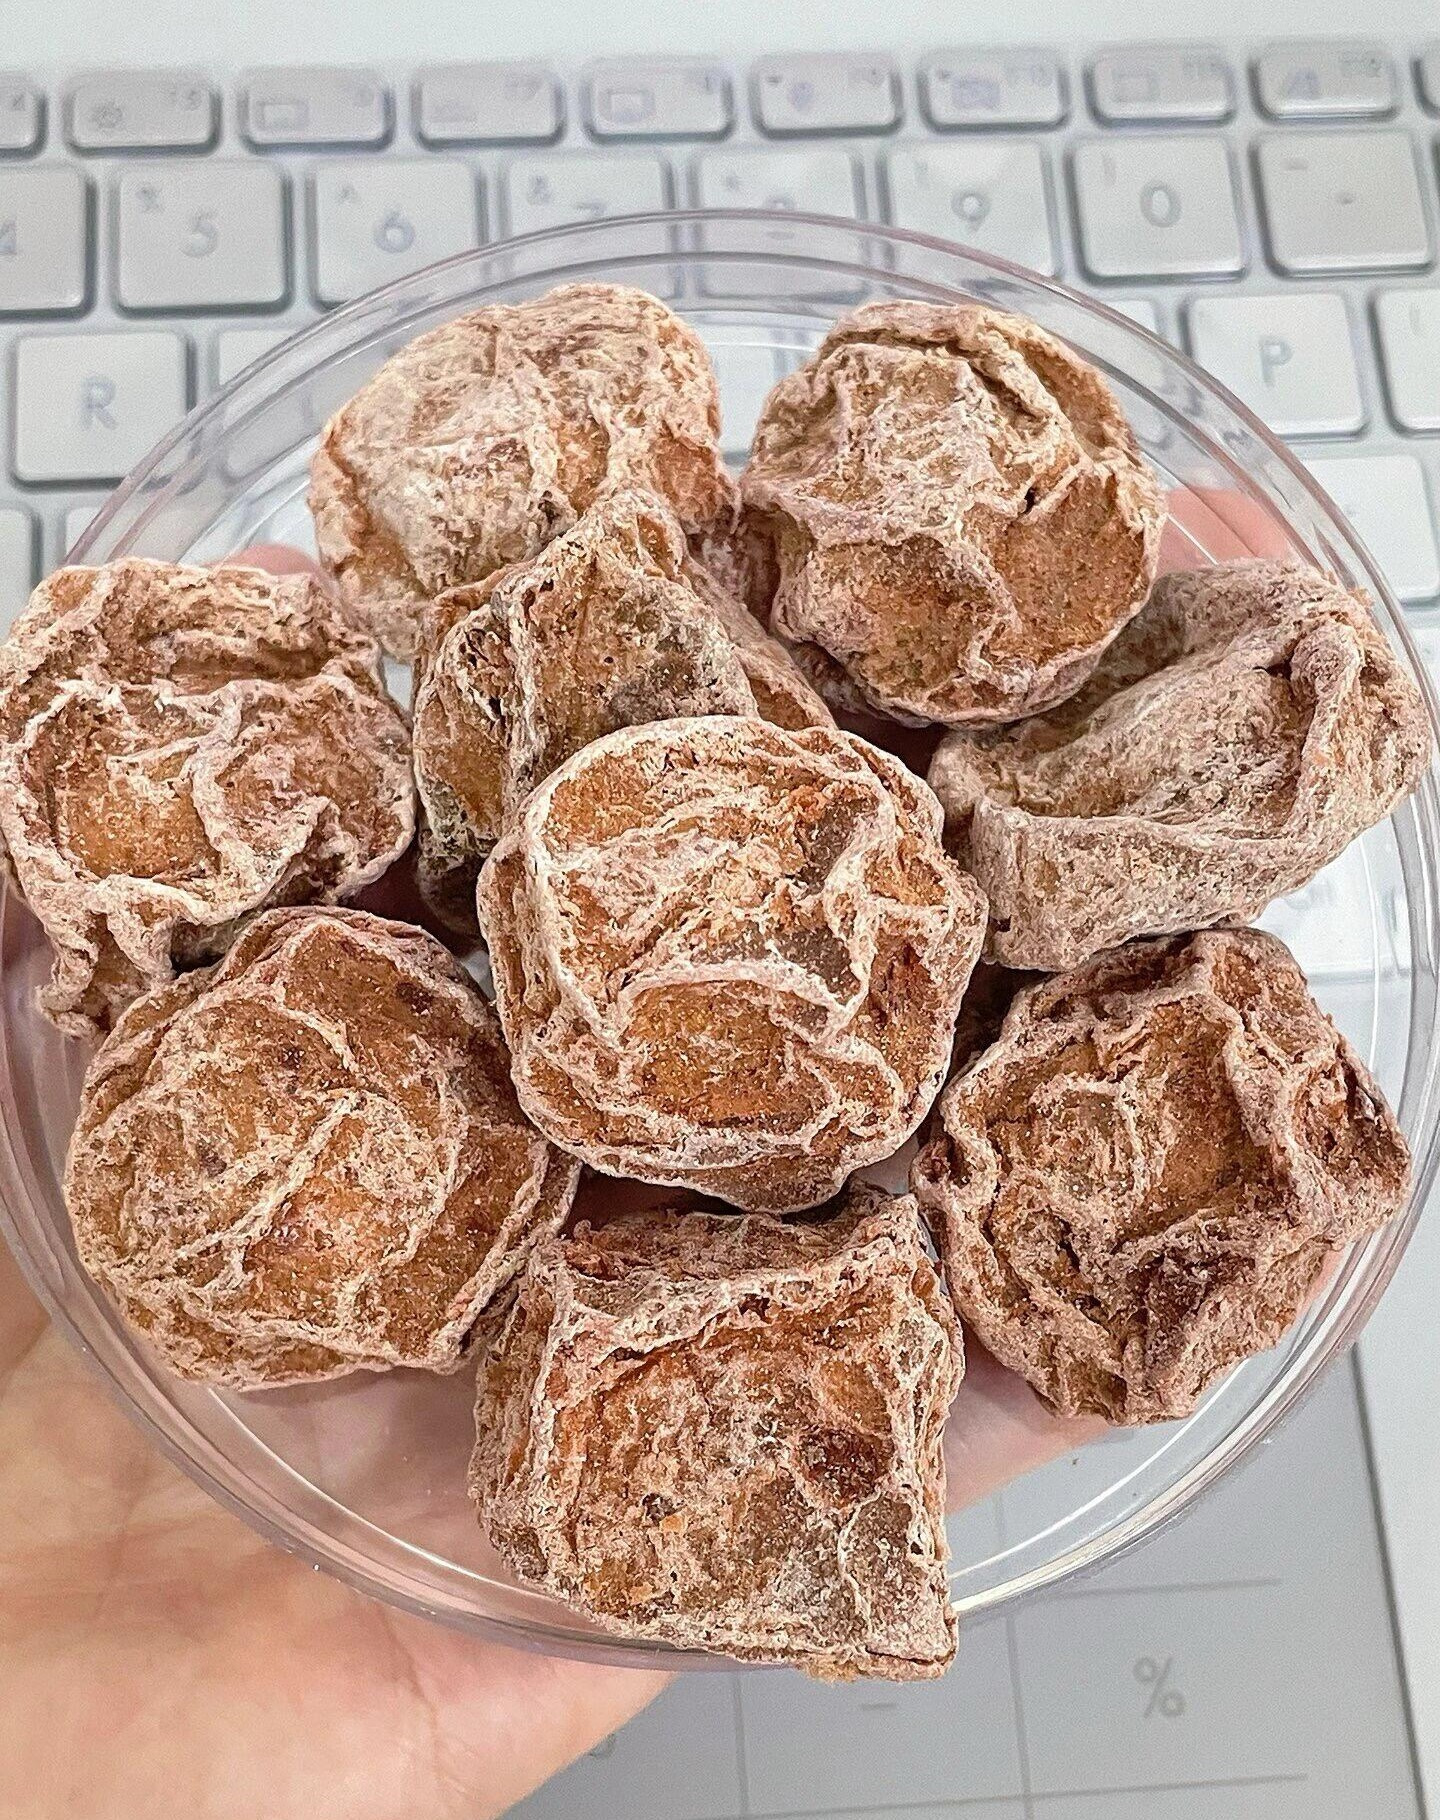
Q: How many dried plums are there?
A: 9